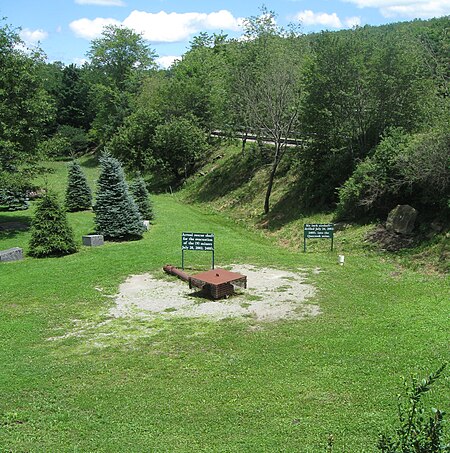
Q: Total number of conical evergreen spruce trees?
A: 4